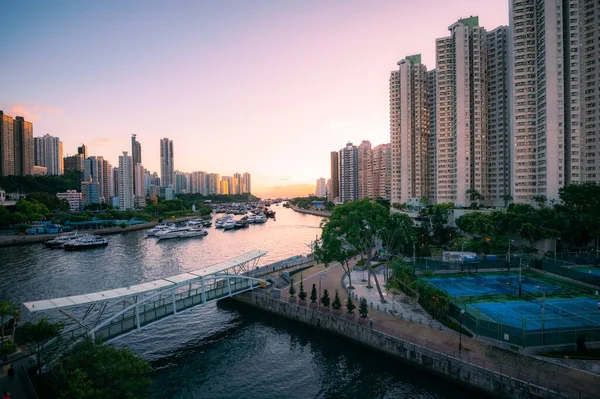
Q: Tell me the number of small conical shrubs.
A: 7